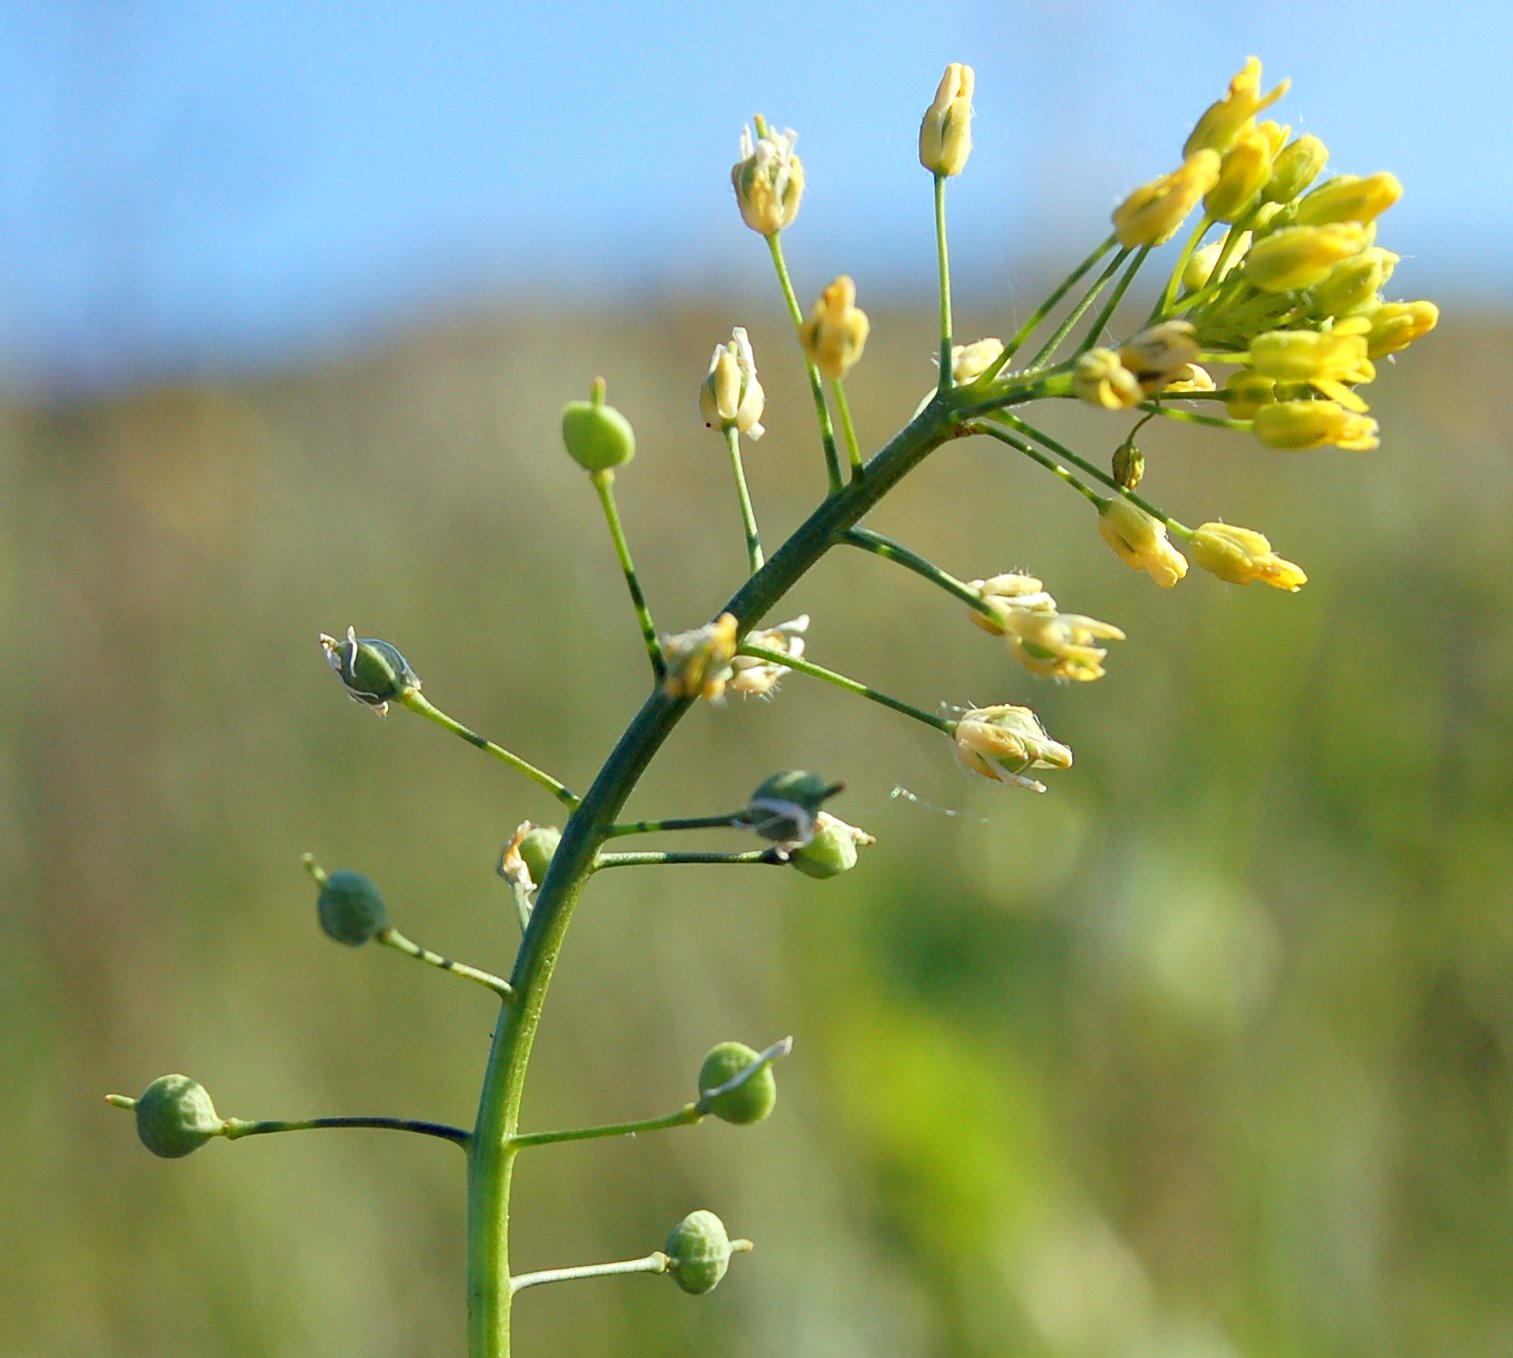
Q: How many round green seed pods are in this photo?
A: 9